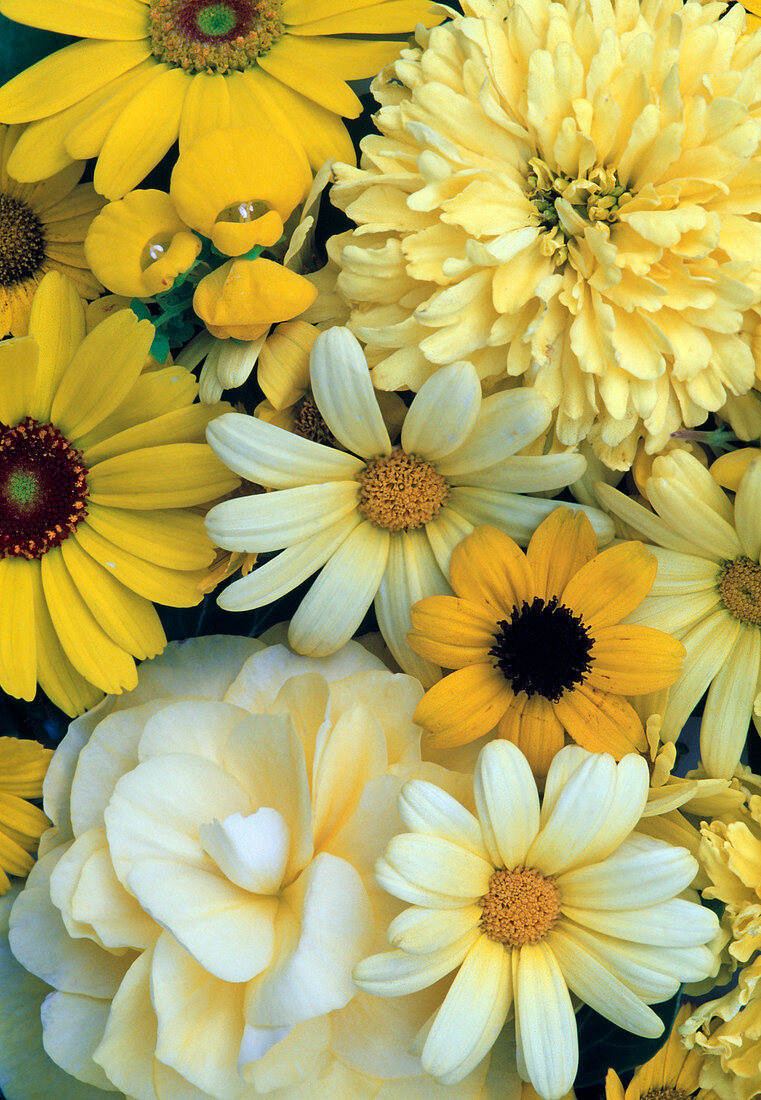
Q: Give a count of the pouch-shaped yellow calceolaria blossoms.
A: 3